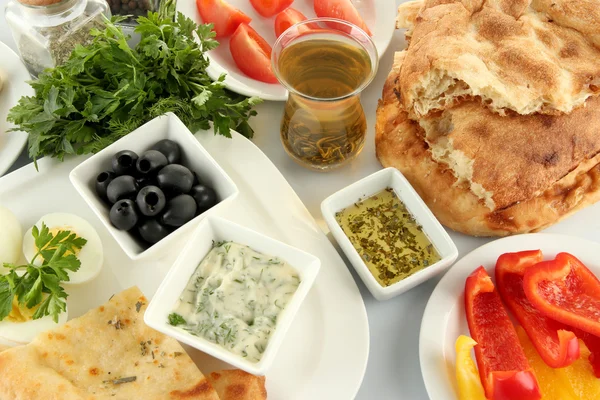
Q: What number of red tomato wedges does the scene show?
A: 5